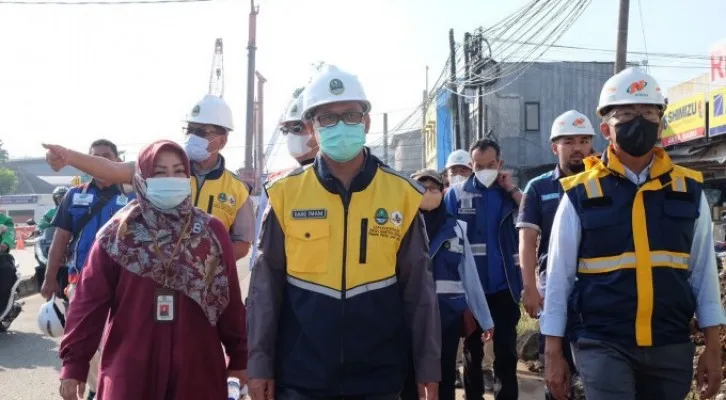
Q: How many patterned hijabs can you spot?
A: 1